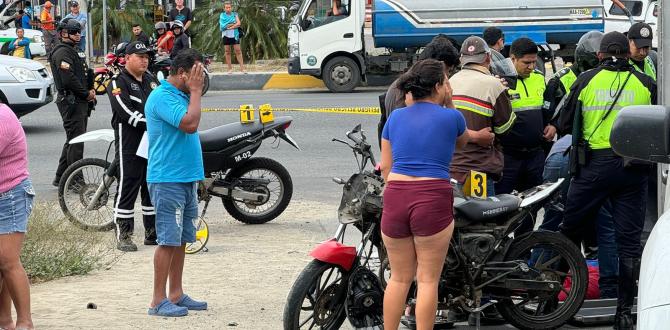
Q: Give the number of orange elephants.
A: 0